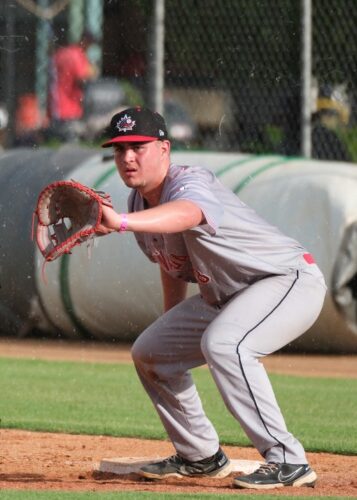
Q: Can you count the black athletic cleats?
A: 2